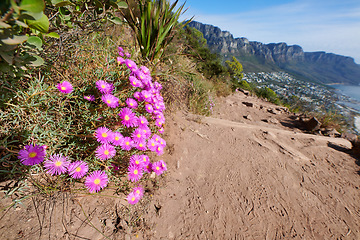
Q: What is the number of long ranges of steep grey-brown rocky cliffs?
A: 1